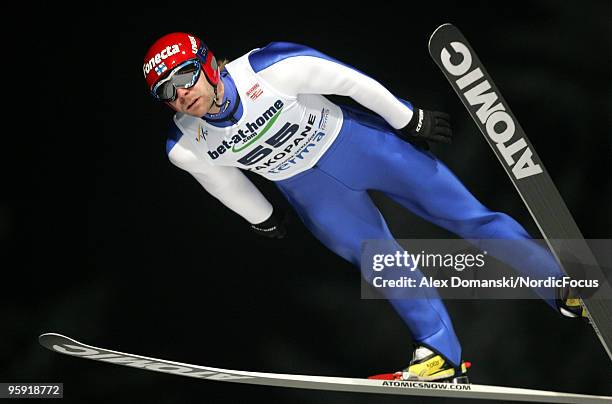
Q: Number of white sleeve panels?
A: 2